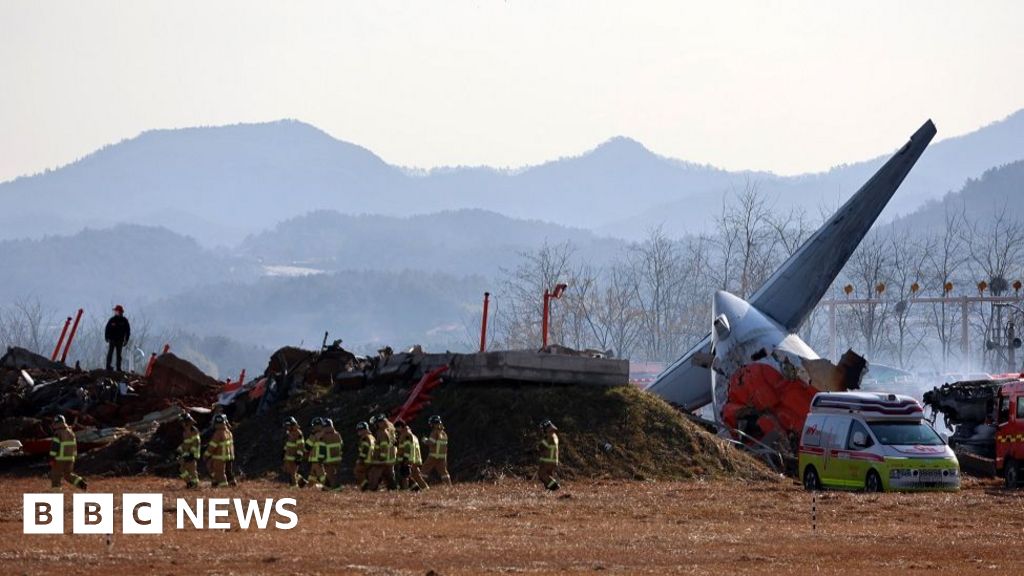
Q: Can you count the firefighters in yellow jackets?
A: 11